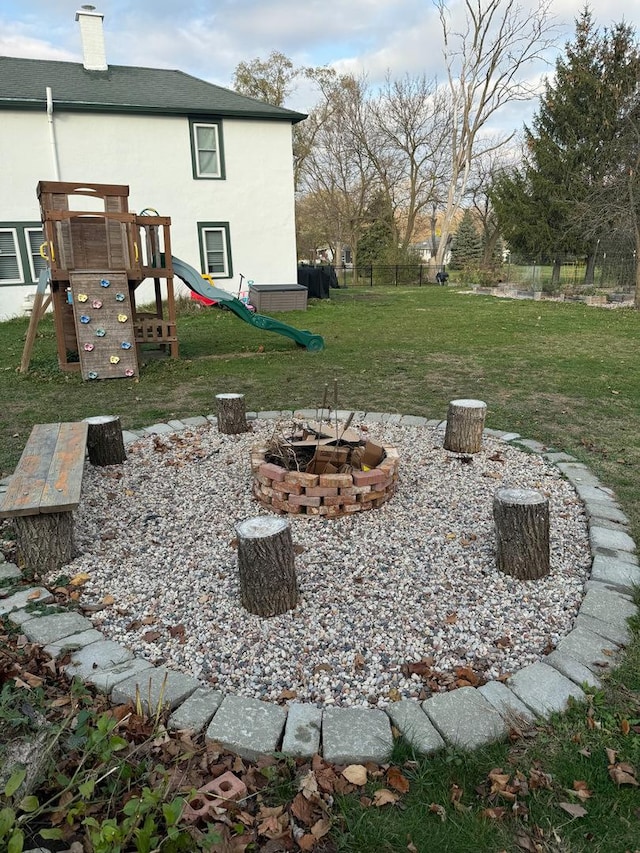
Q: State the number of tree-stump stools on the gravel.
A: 5